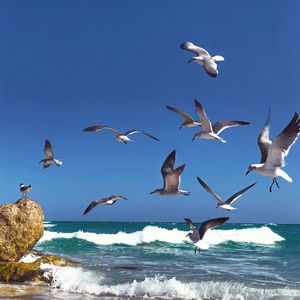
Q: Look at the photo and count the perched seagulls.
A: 1